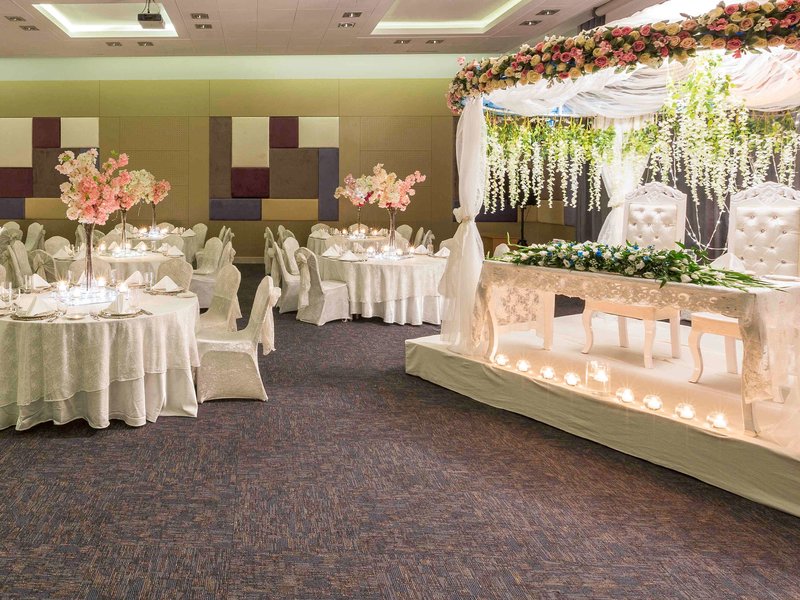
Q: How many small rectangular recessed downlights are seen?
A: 12